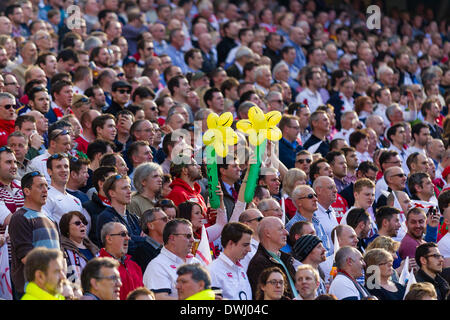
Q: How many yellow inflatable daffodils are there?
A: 2